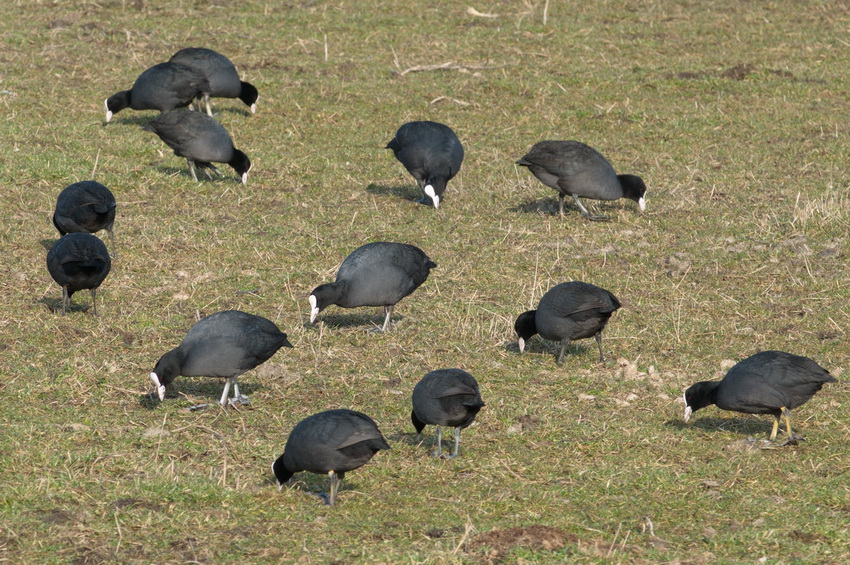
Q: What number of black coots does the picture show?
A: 13